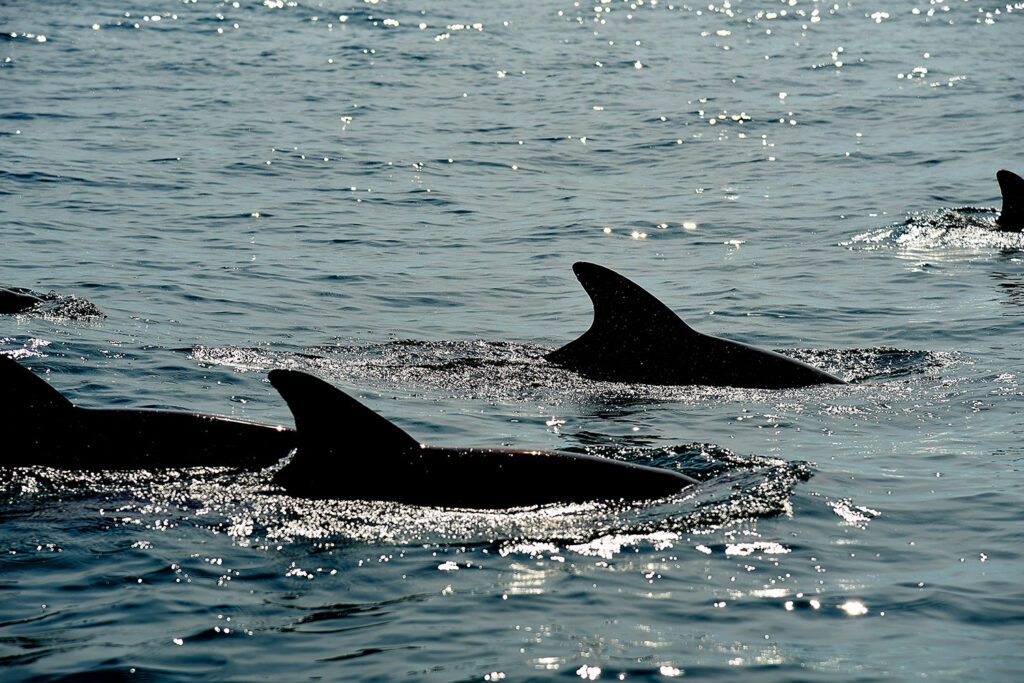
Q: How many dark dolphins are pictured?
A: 5